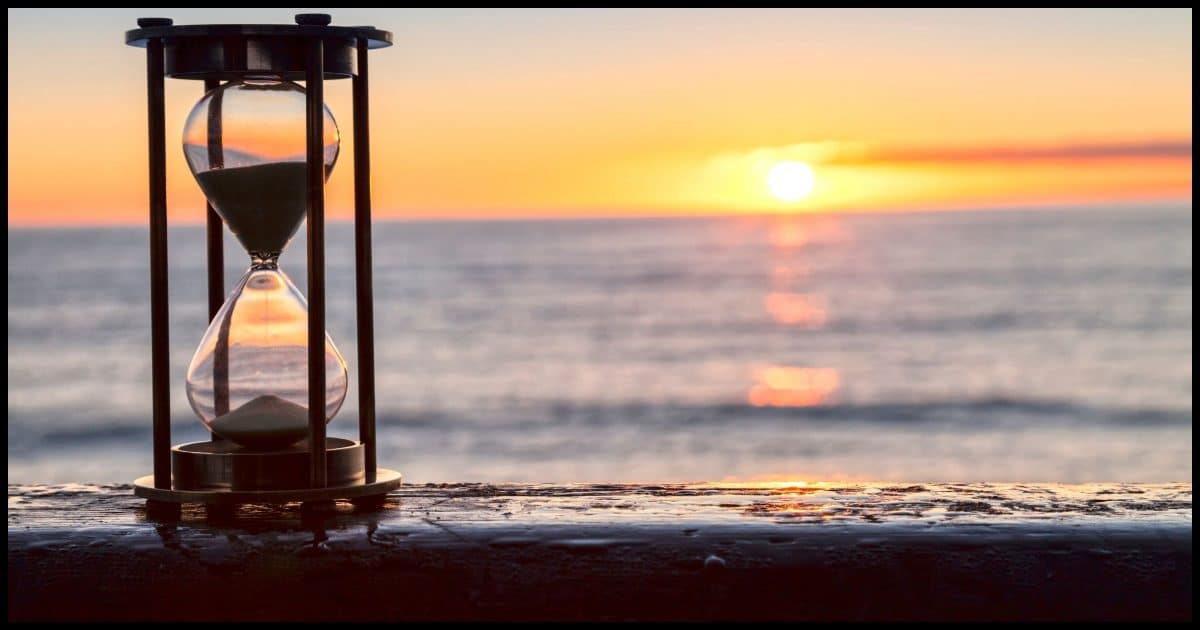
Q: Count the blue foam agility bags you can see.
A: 0